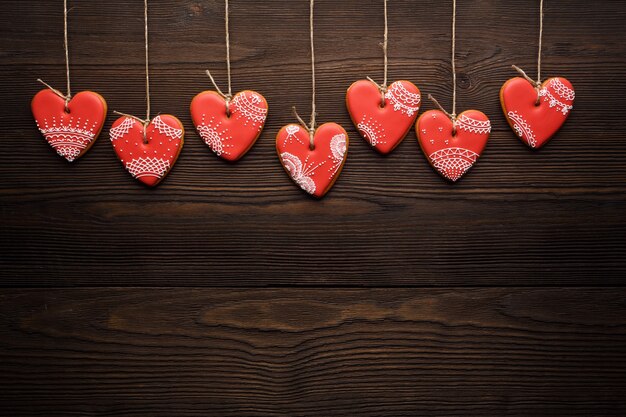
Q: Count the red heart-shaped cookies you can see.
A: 7